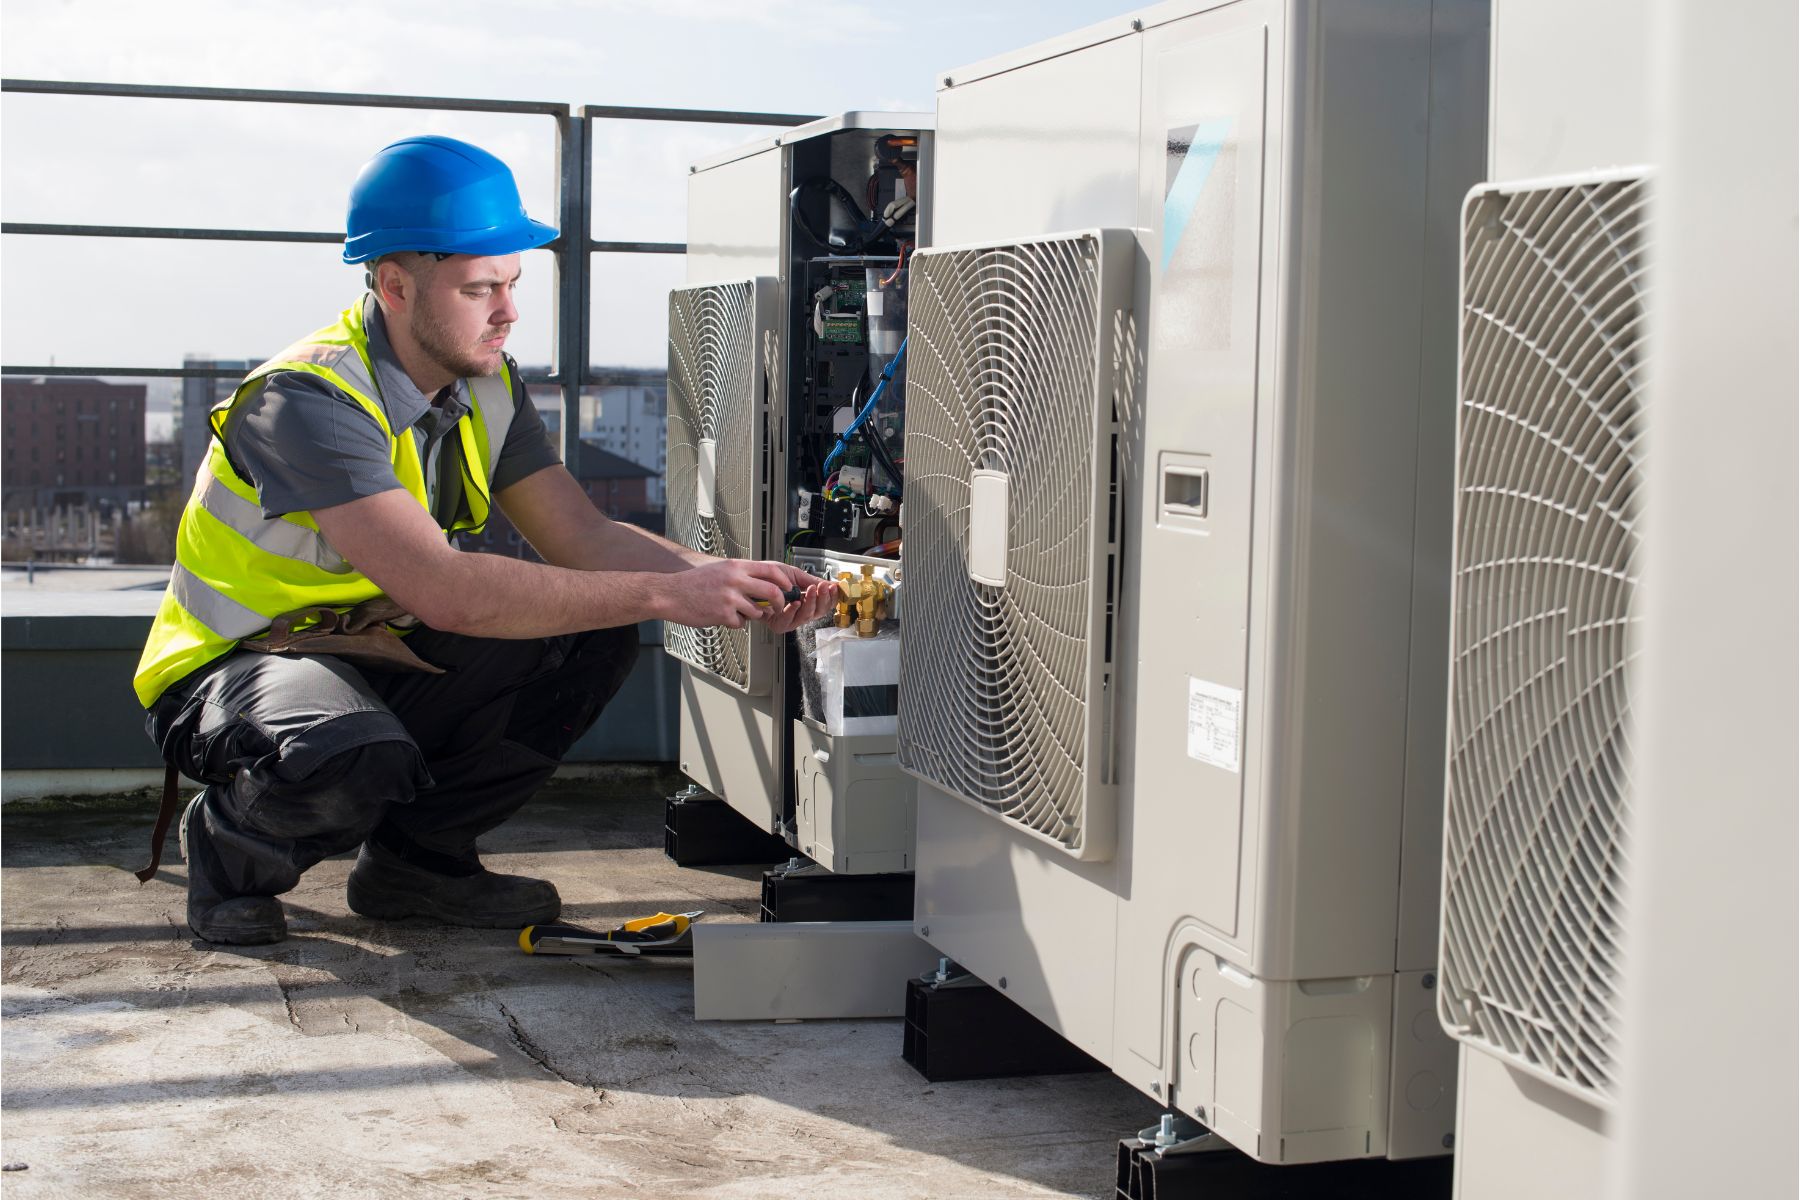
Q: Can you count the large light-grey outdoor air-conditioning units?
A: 3